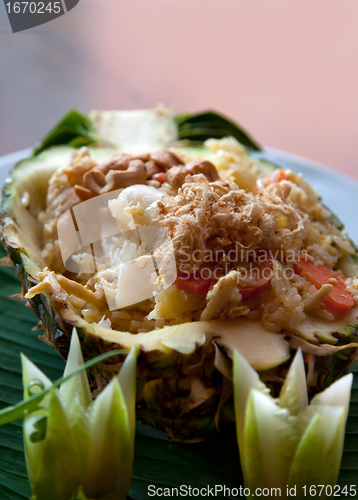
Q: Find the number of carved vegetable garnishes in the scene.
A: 2